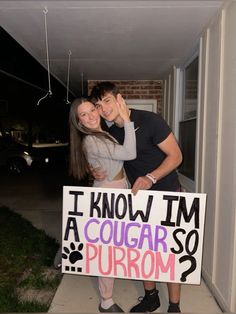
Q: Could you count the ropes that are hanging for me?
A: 3